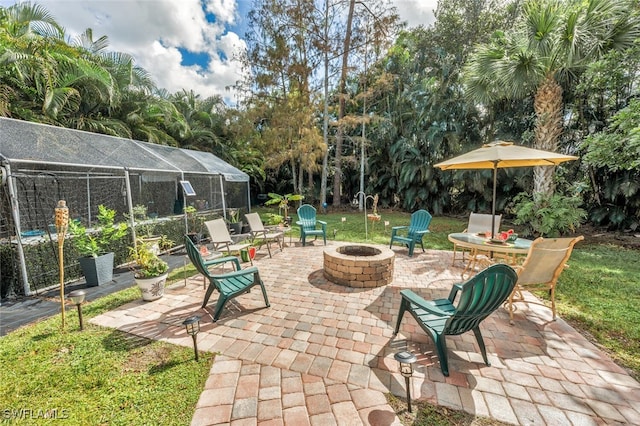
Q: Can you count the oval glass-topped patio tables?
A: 1